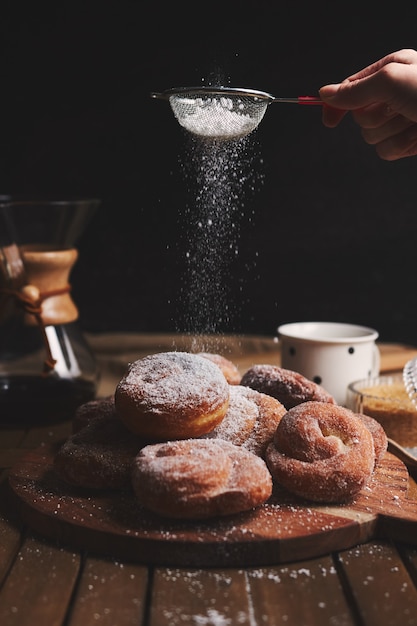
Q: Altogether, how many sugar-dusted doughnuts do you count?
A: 9